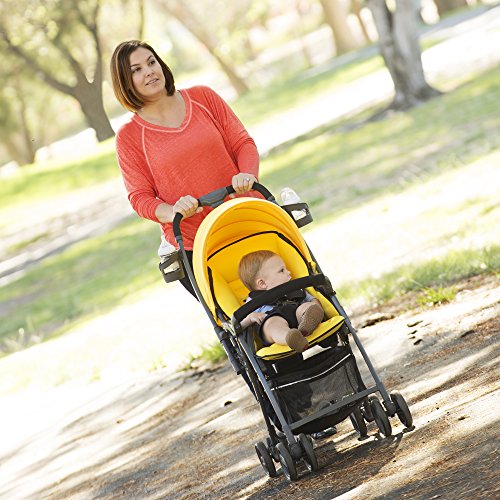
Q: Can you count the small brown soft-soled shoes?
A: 2